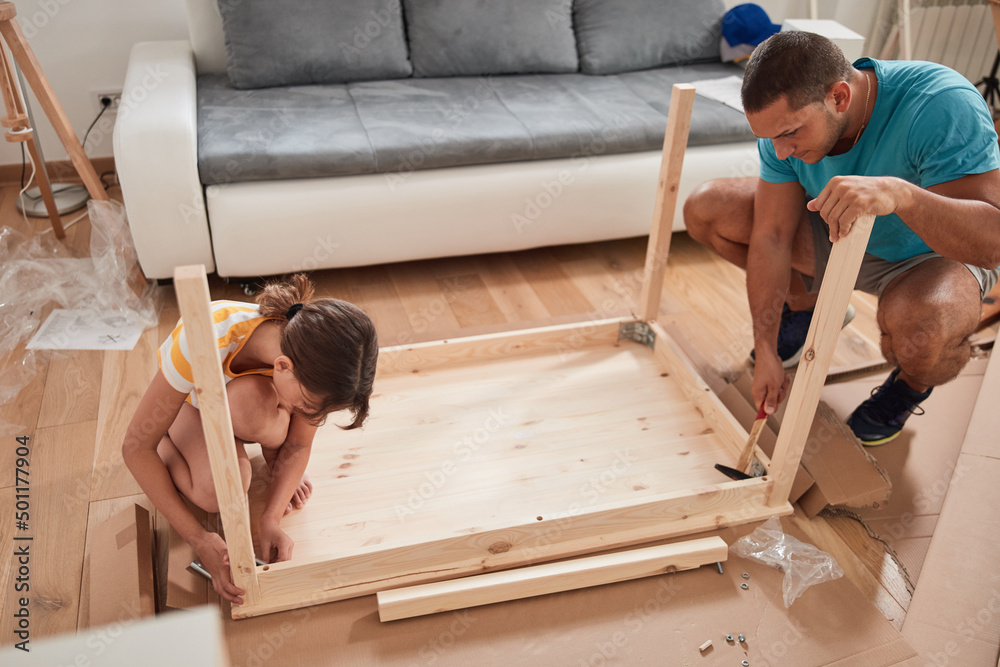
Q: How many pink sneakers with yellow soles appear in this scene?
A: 0